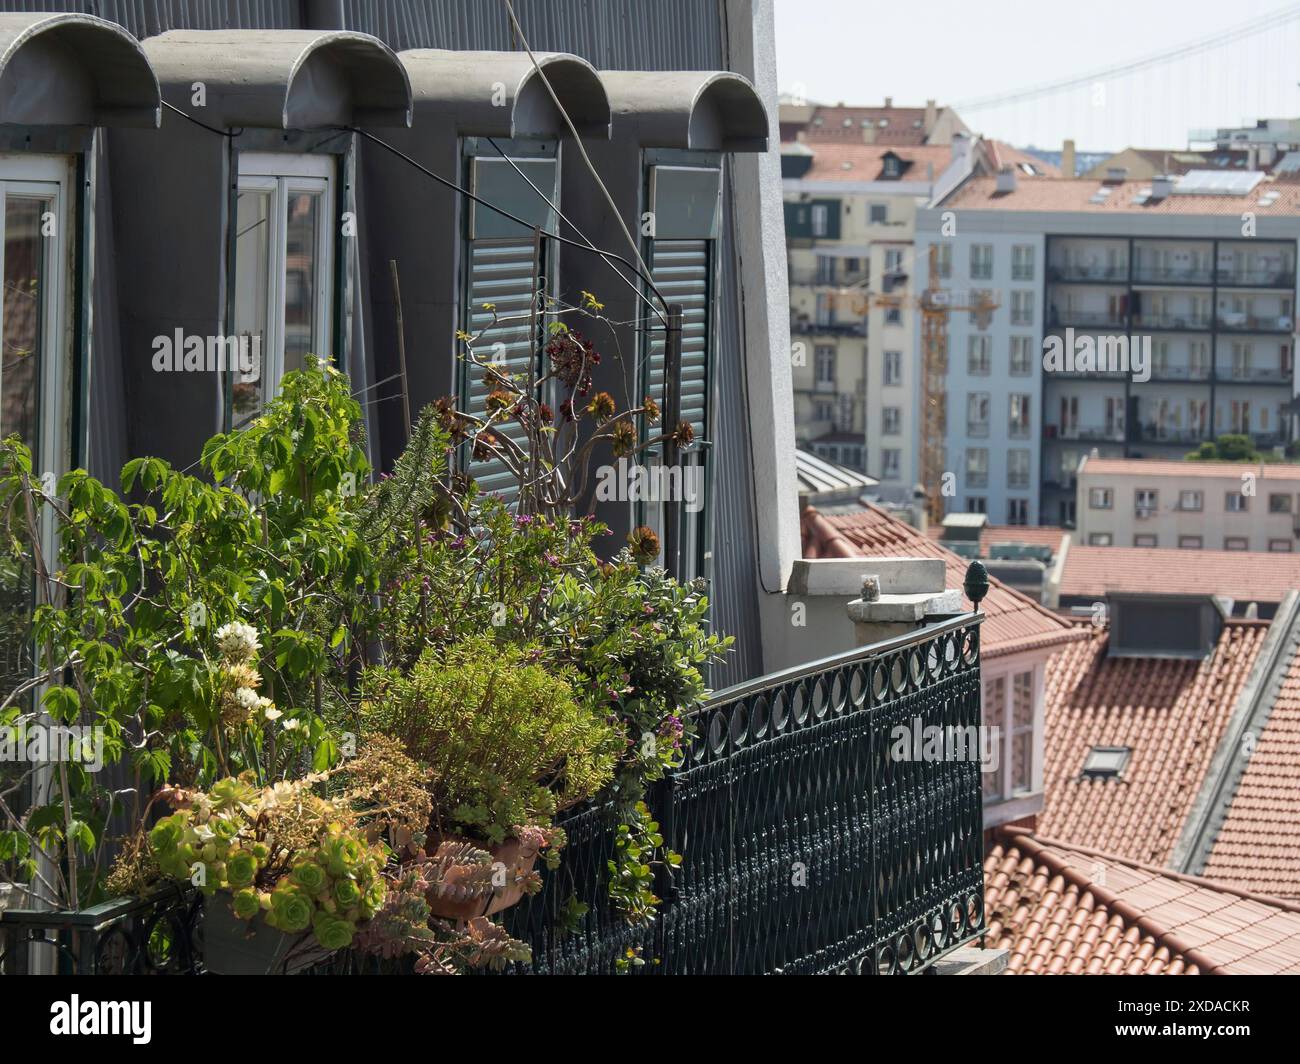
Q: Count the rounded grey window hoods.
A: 4